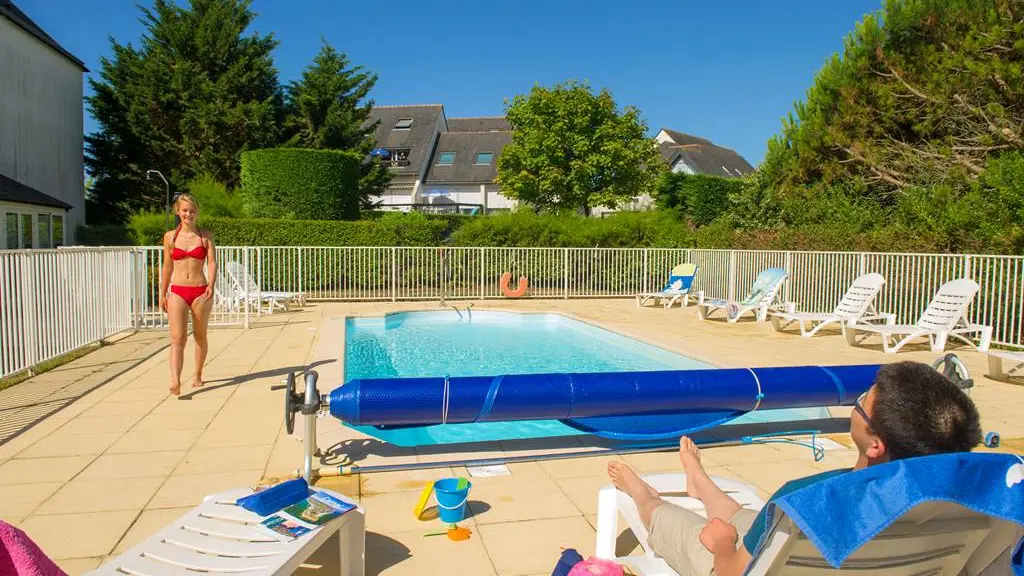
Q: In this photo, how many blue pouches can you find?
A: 1